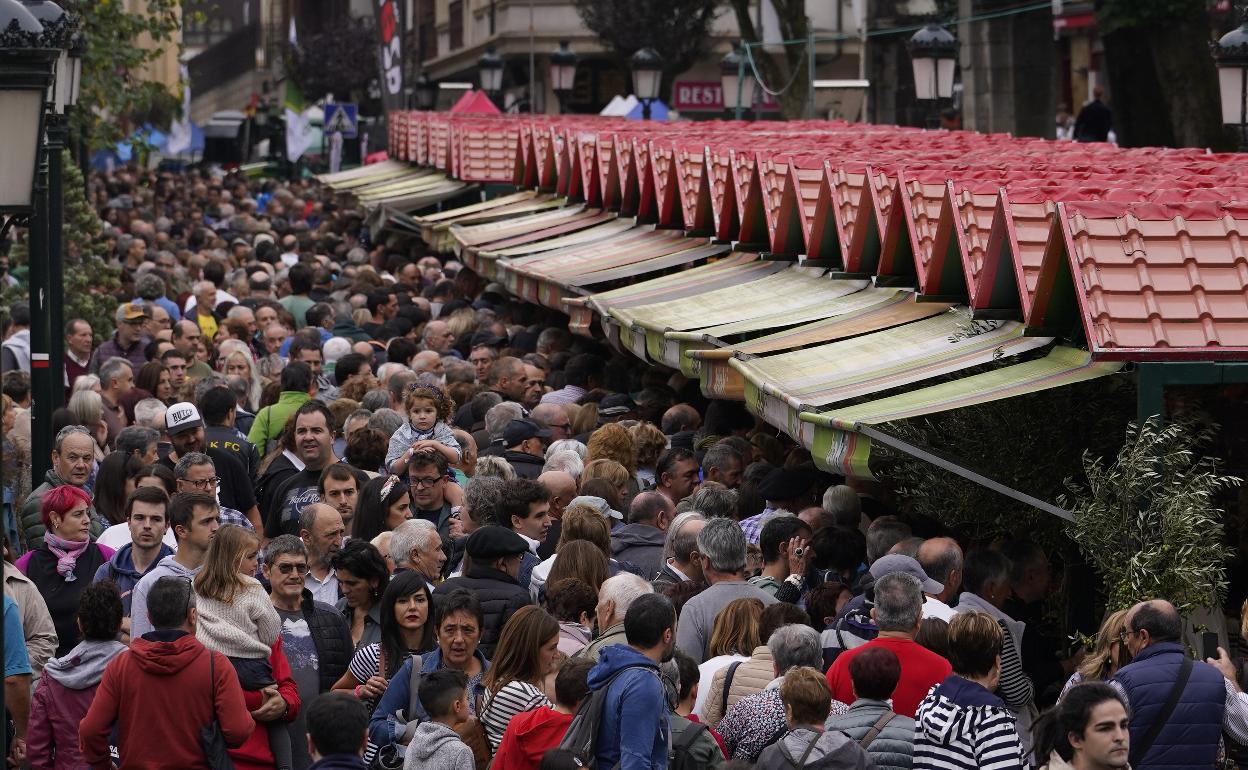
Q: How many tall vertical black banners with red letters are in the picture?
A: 1